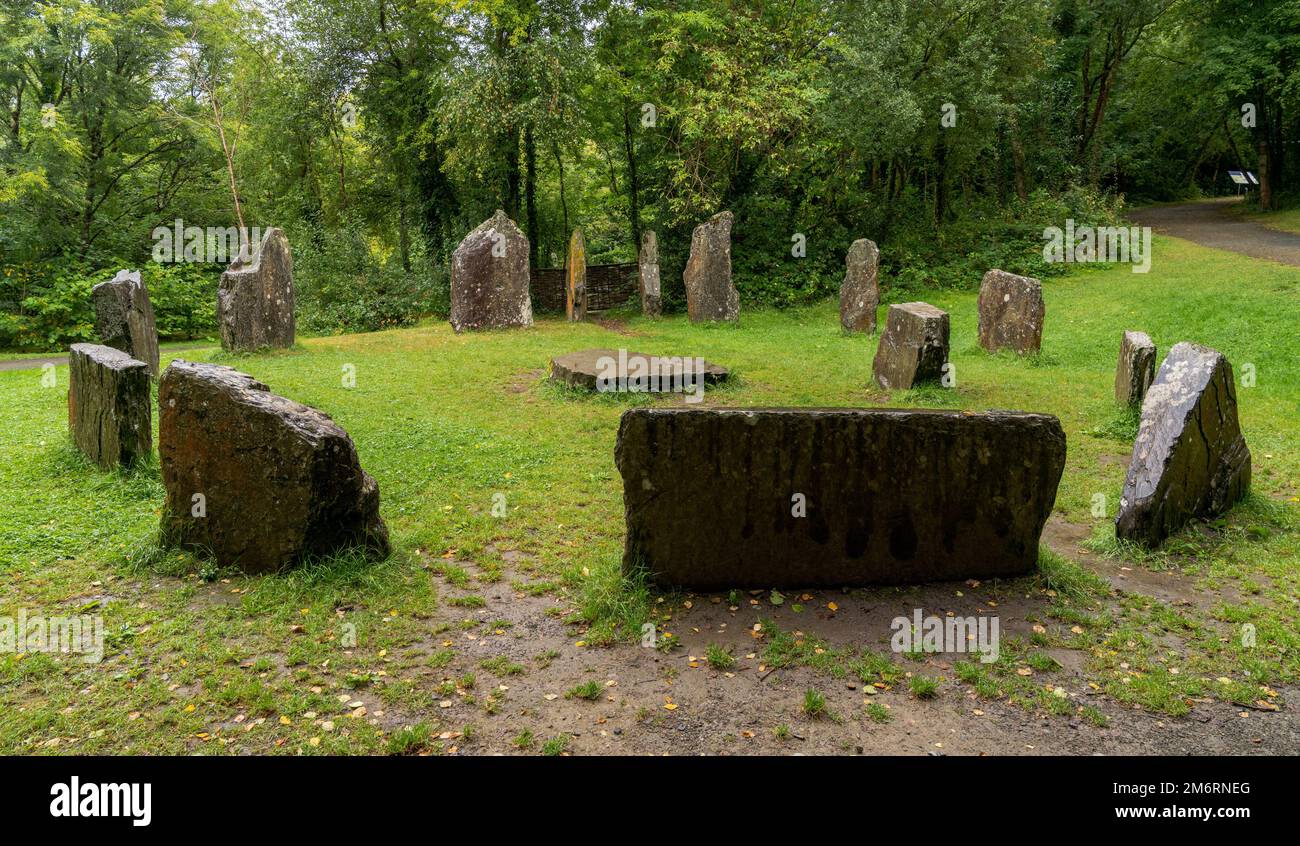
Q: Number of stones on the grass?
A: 15